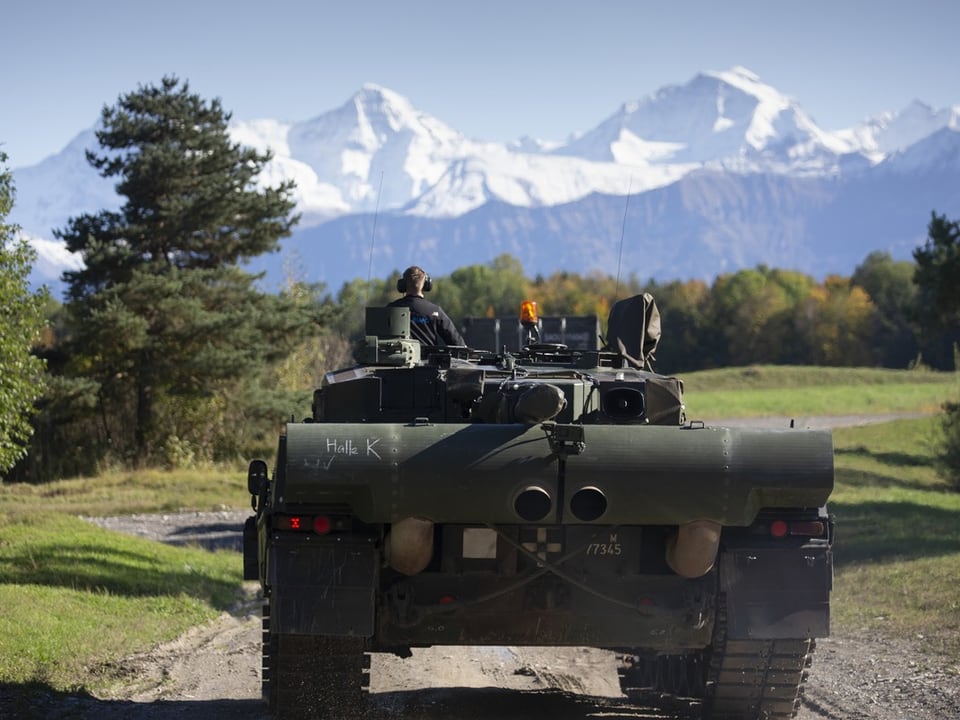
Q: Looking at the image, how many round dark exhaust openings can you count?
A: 2